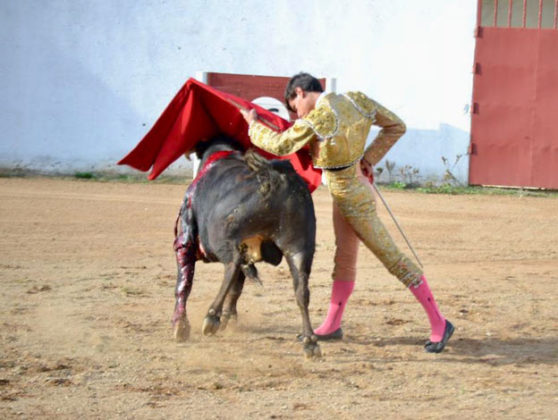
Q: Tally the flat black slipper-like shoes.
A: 2